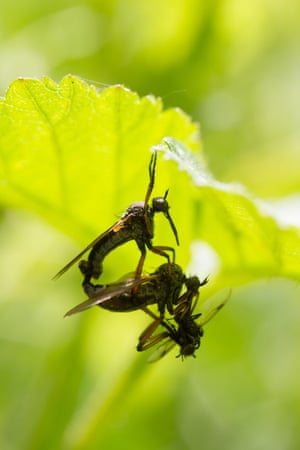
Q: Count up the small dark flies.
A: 3